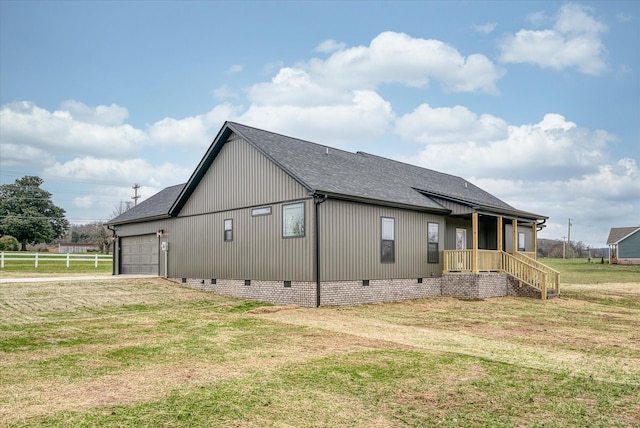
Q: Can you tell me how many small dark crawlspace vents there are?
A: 6